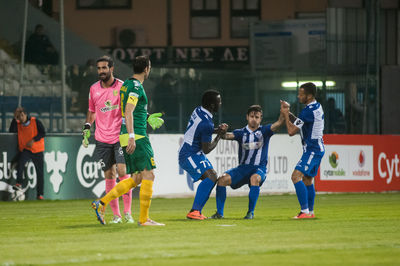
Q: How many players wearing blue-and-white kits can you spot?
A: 3